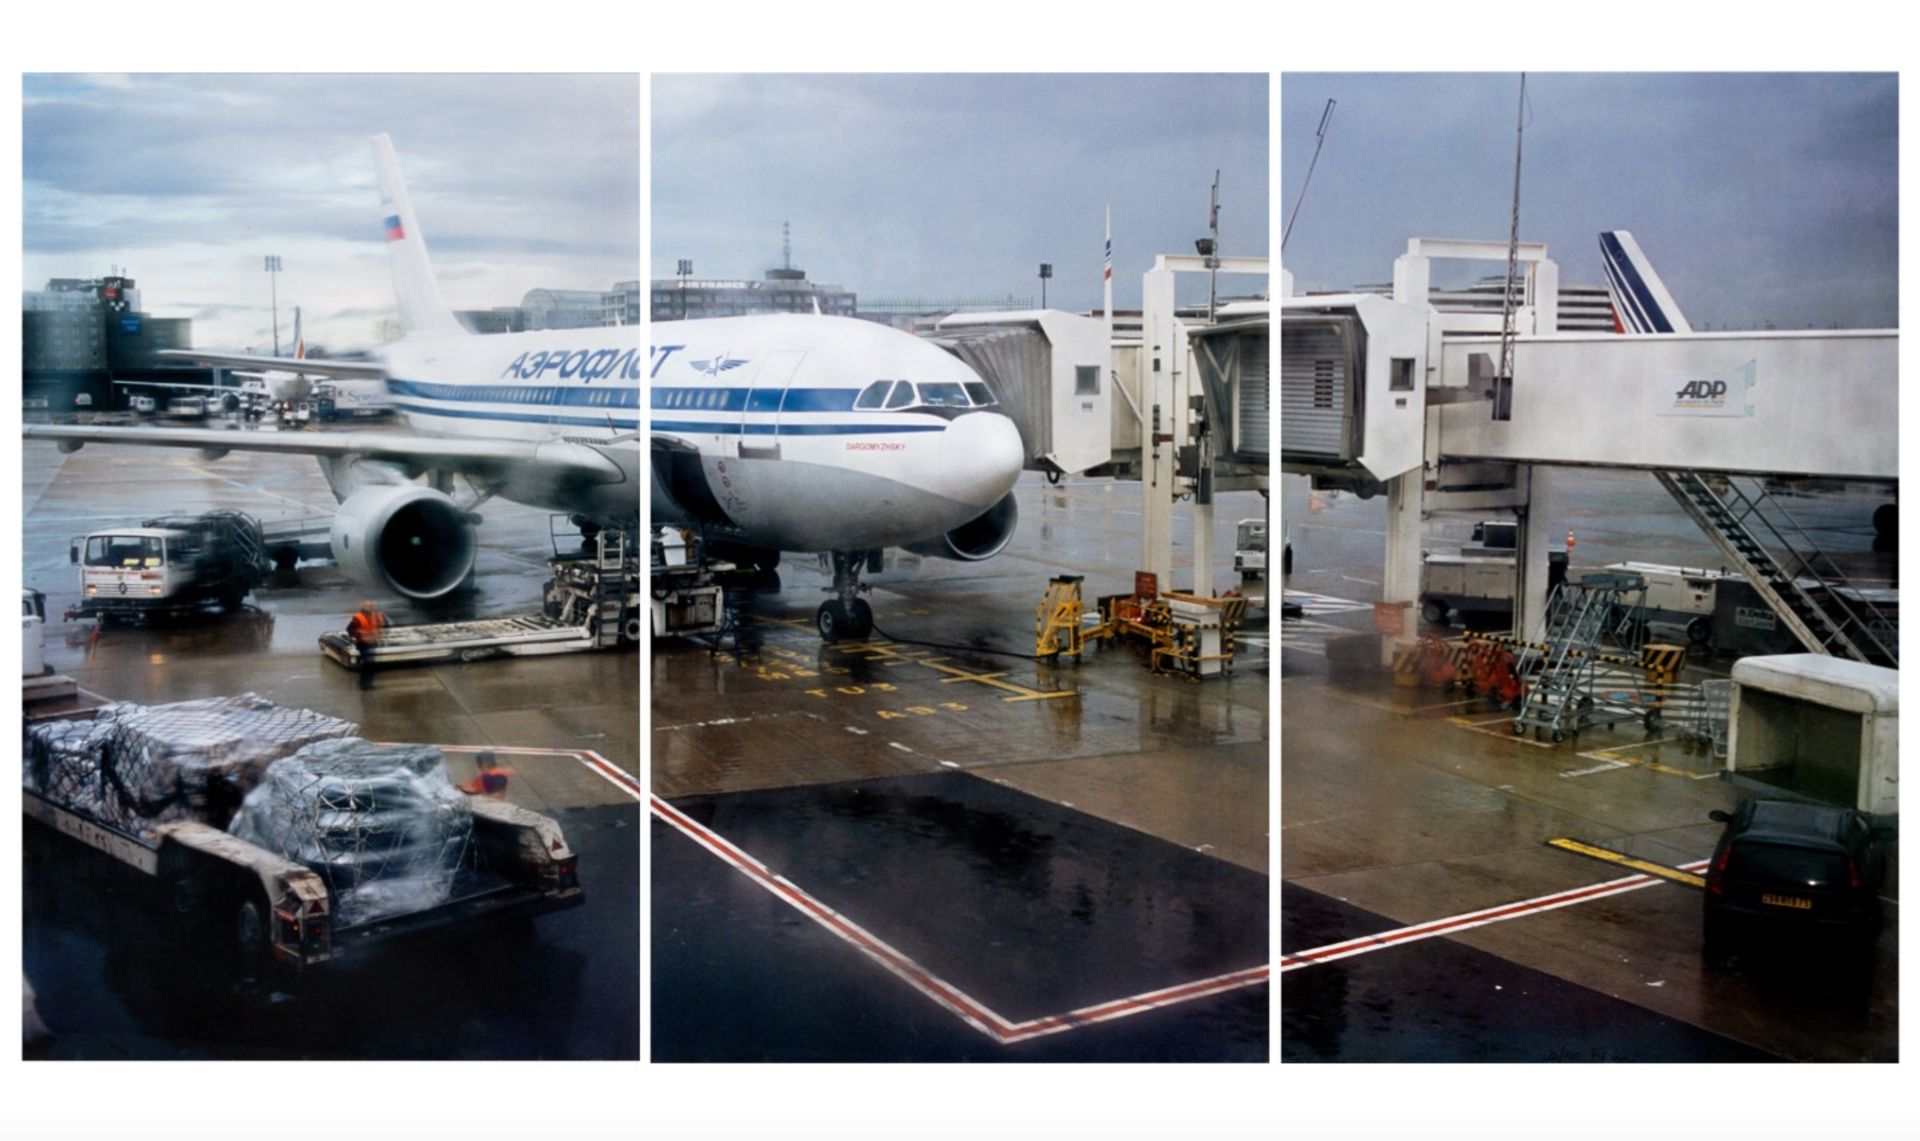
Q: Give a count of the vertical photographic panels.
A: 3